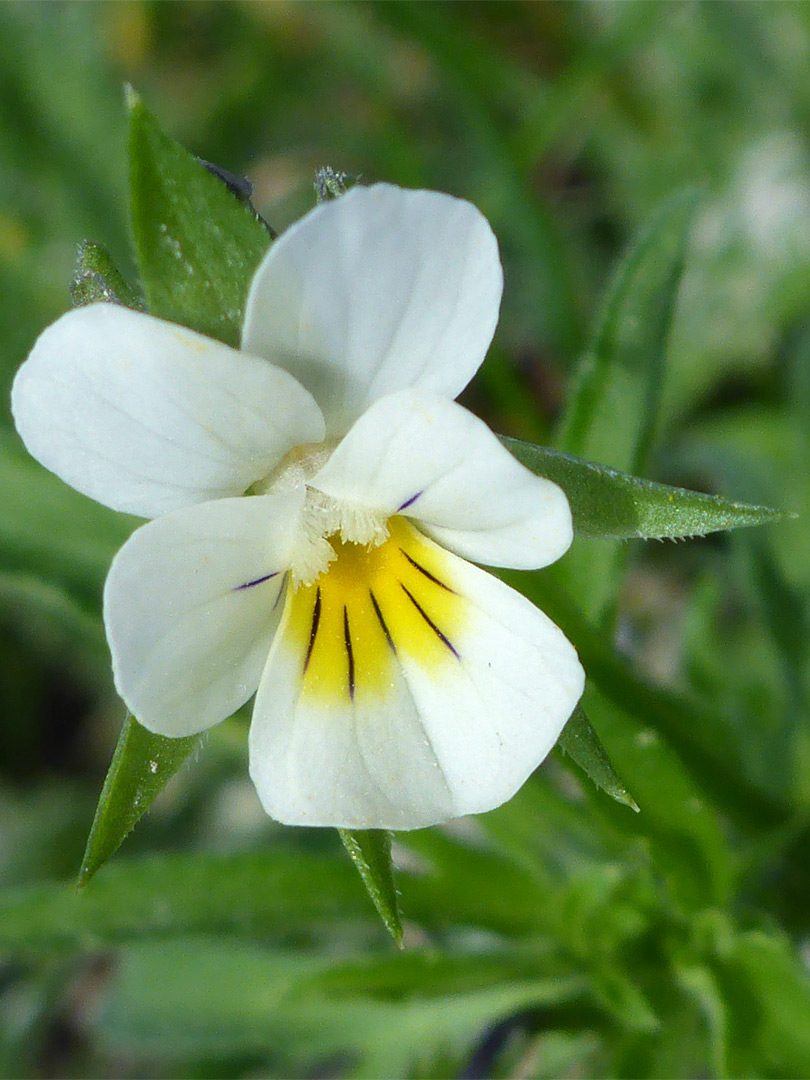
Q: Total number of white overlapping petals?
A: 5